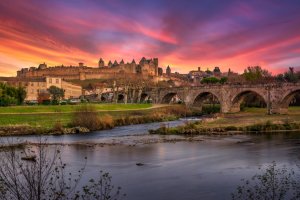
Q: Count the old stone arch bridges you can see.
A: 1